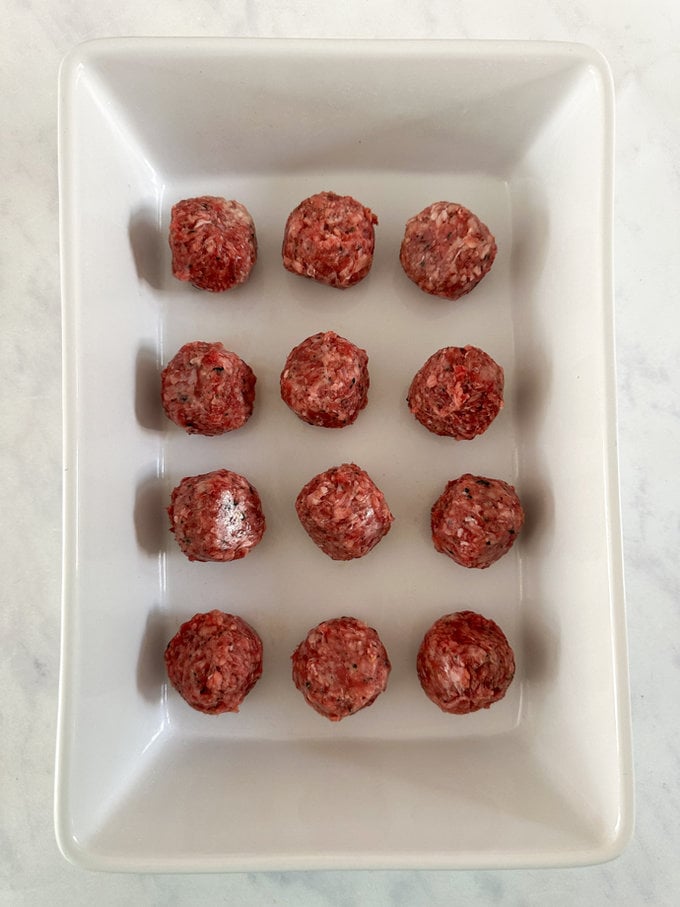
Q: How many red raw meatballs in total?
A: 12